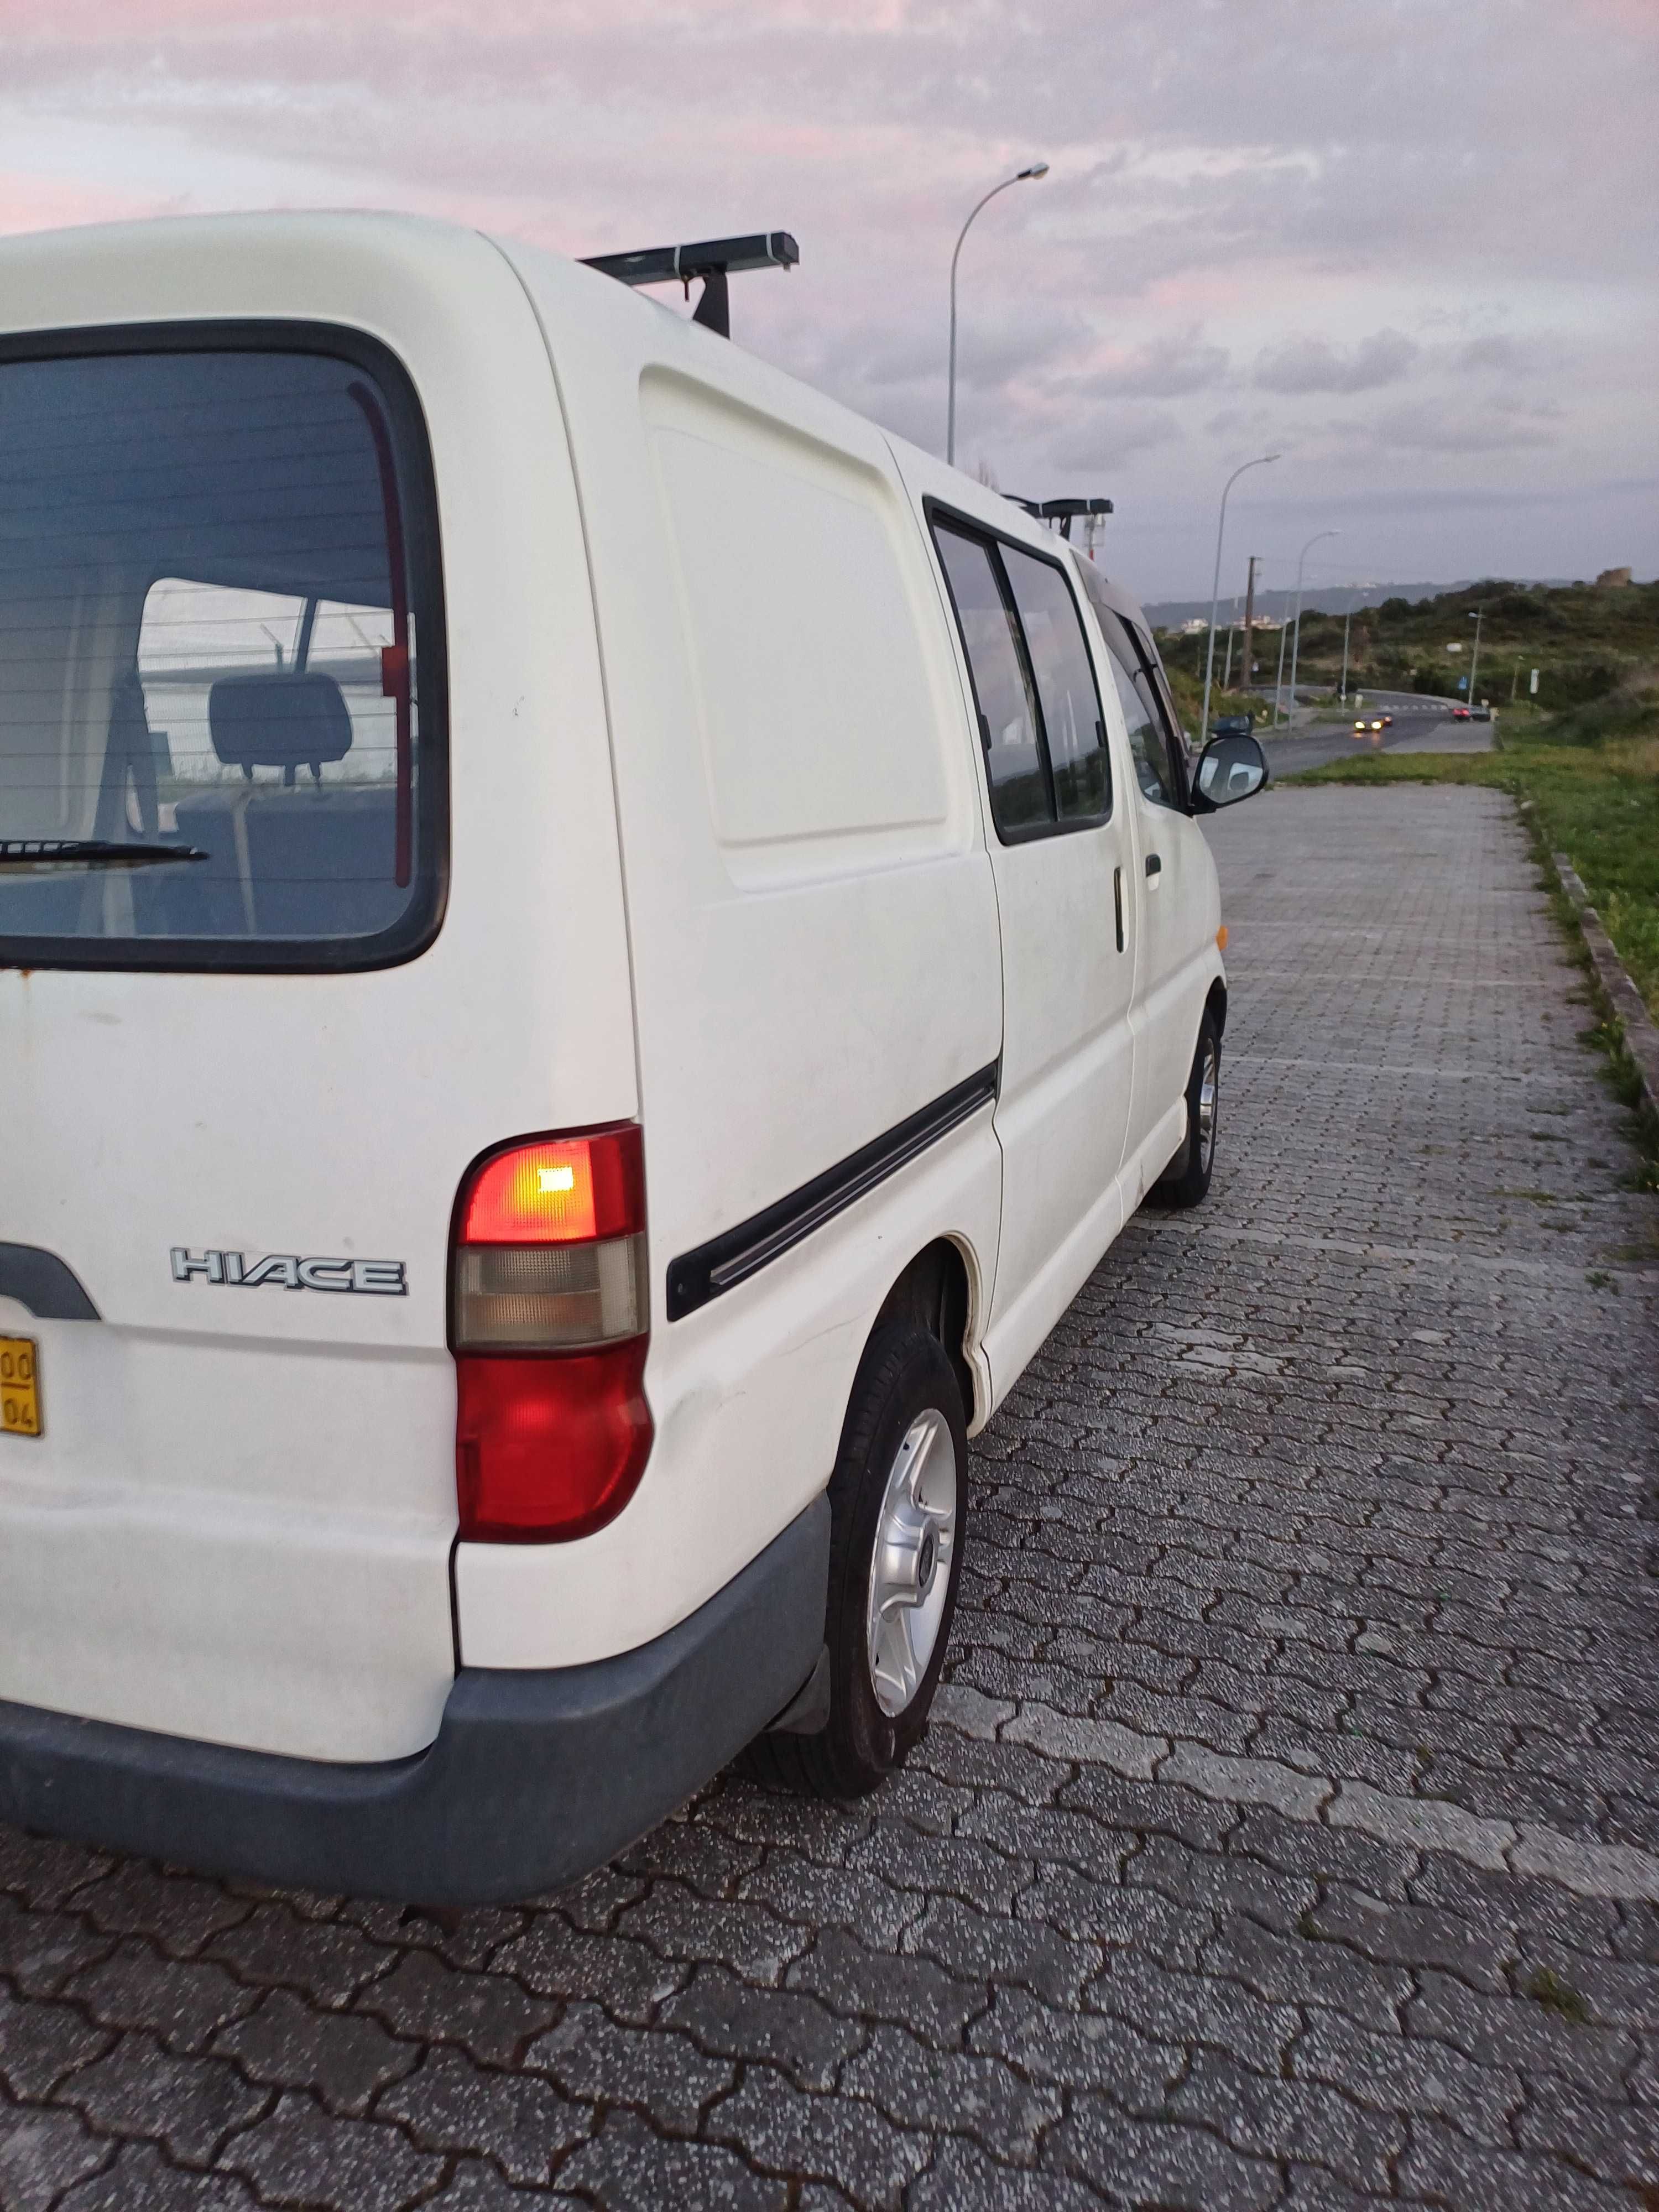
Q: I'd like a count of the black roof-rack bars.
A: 2